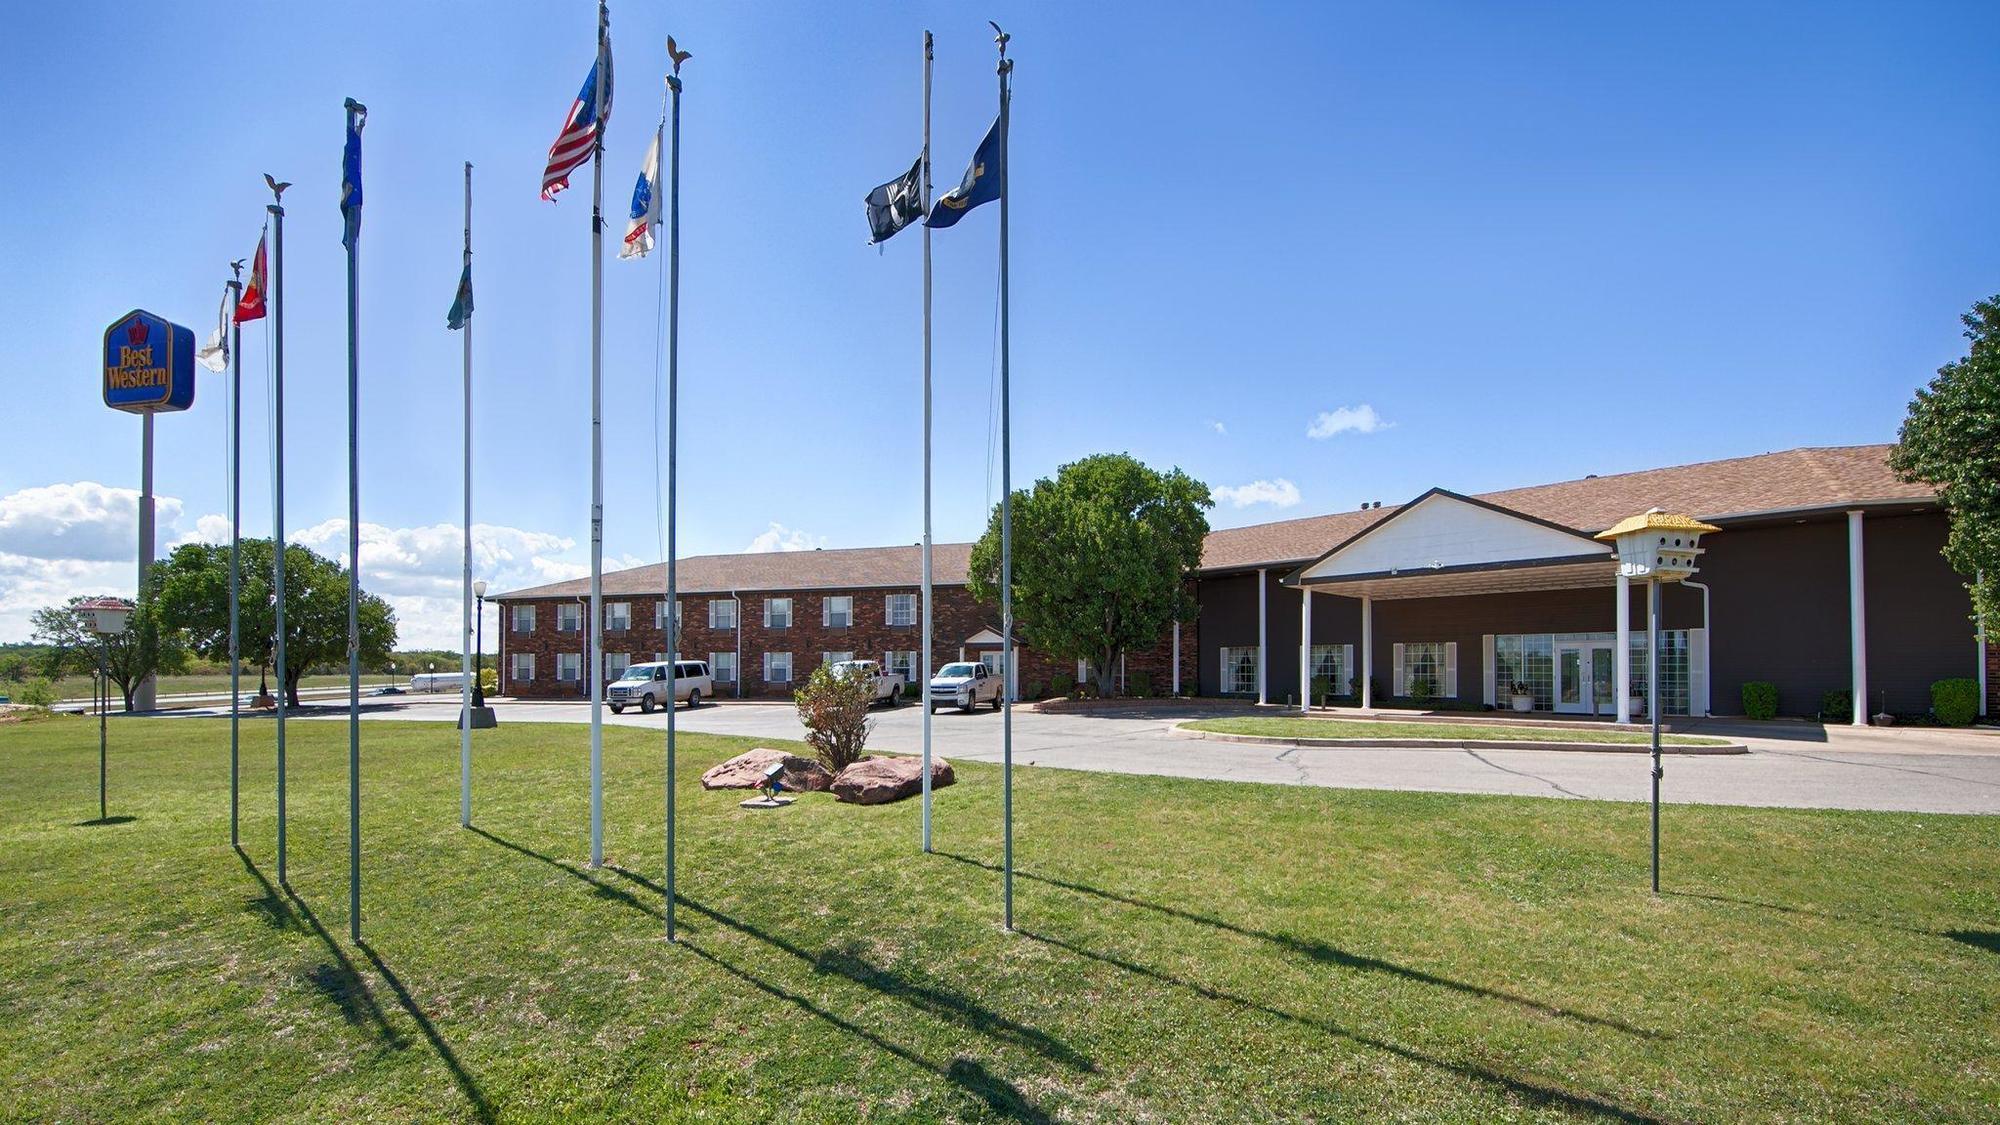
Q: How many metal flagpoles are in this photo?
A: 8